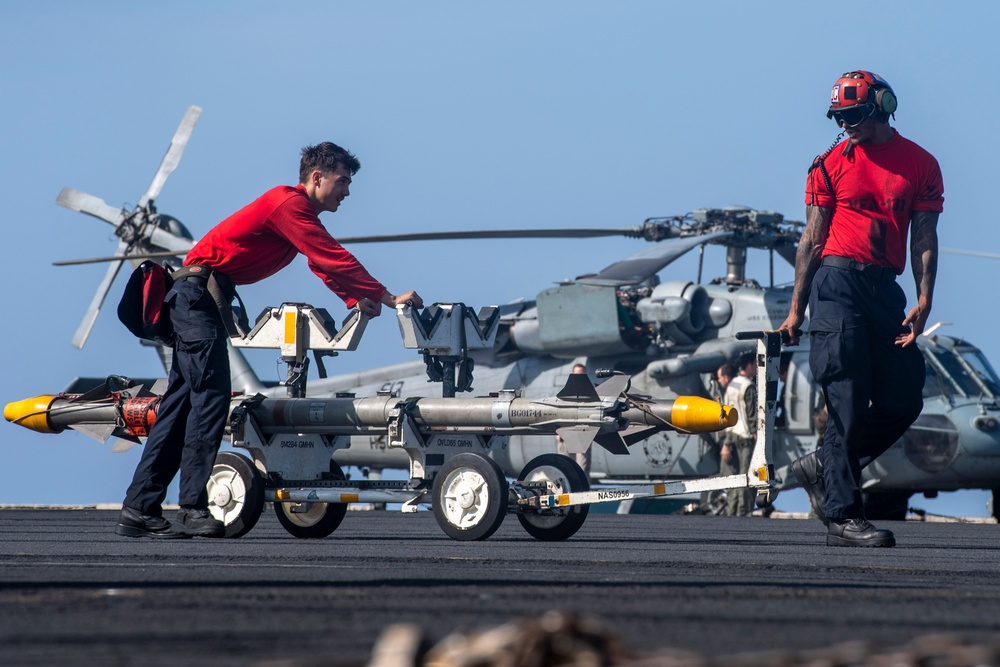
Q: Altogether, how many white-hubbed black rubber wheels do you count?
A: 4